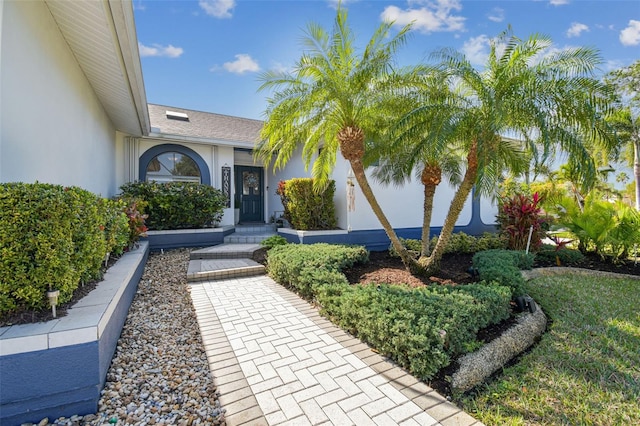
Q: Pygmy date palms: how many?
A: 3